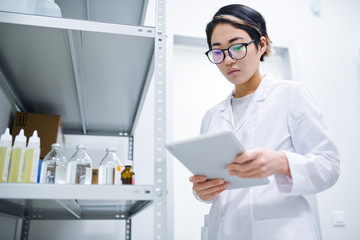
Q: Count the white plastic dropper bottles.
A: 3